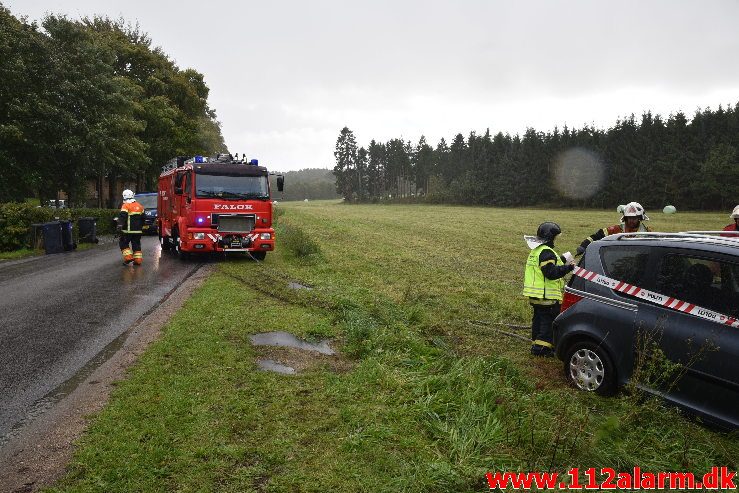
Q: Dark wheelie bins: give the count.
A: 3